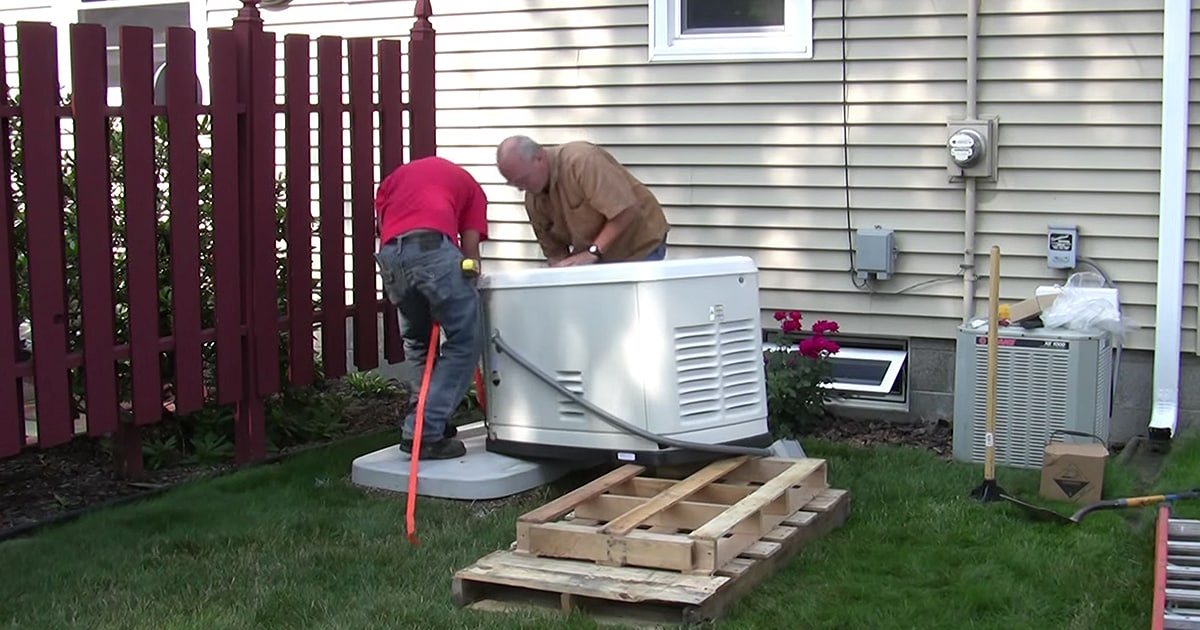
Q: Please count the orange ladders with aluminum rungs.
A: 1